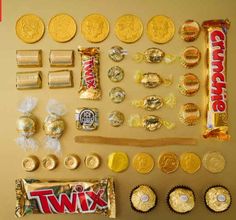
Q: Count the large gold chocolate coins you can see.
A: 5